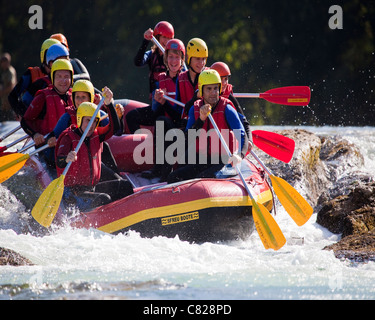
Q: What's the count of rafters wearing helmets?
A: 11